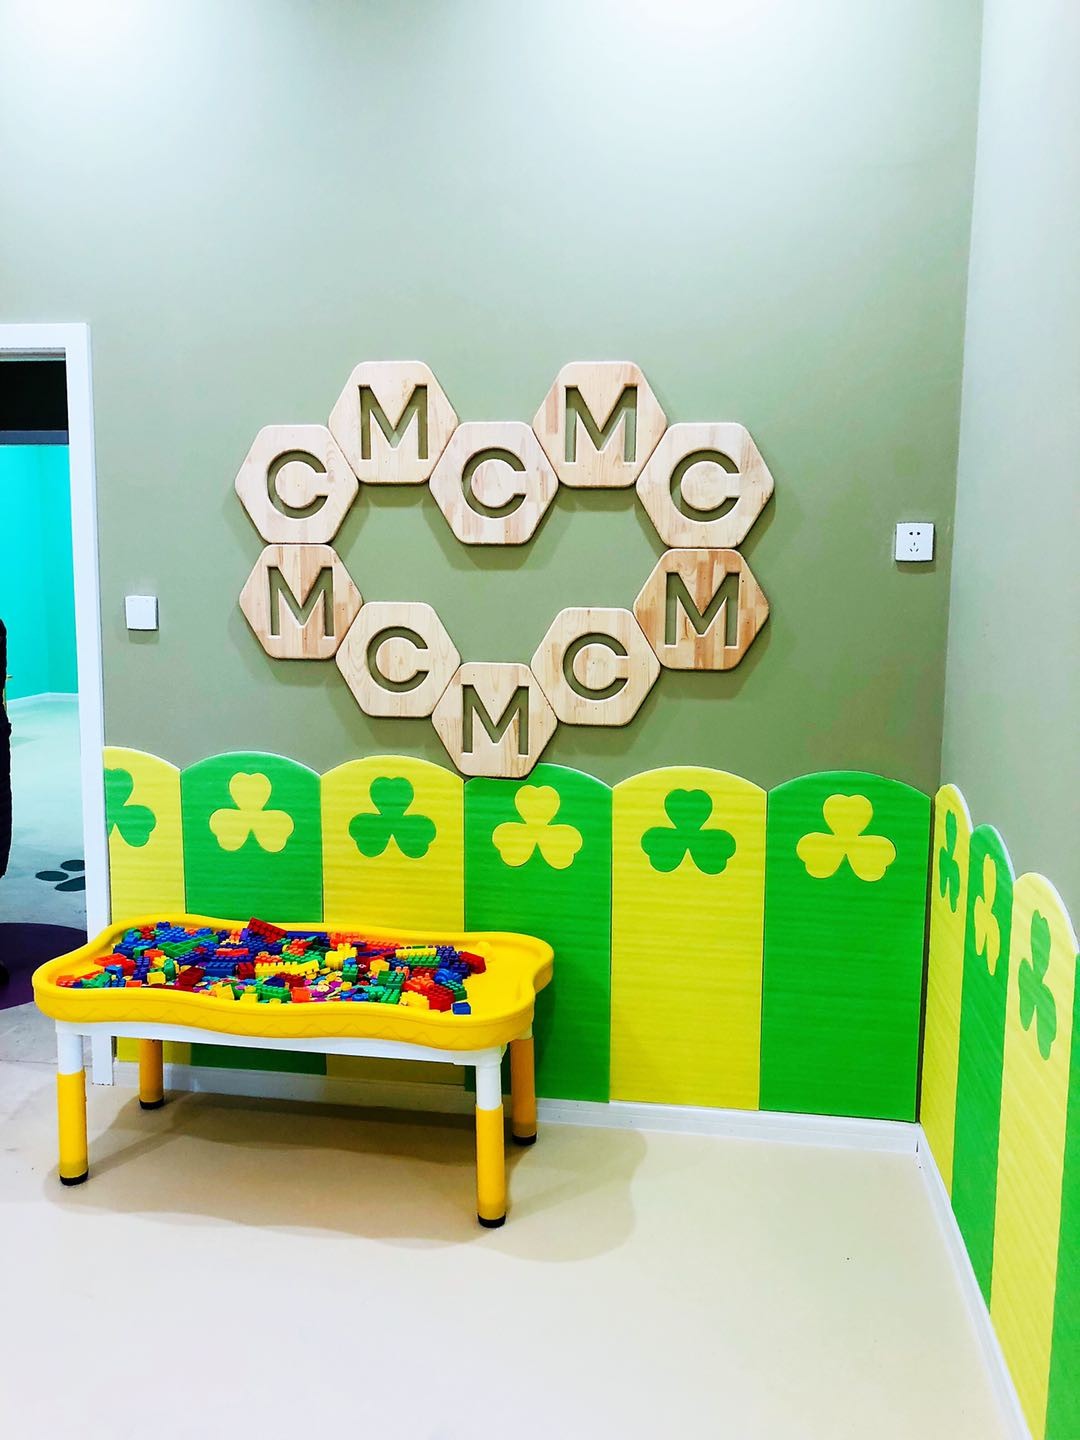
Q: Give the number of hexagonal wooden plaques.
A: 10